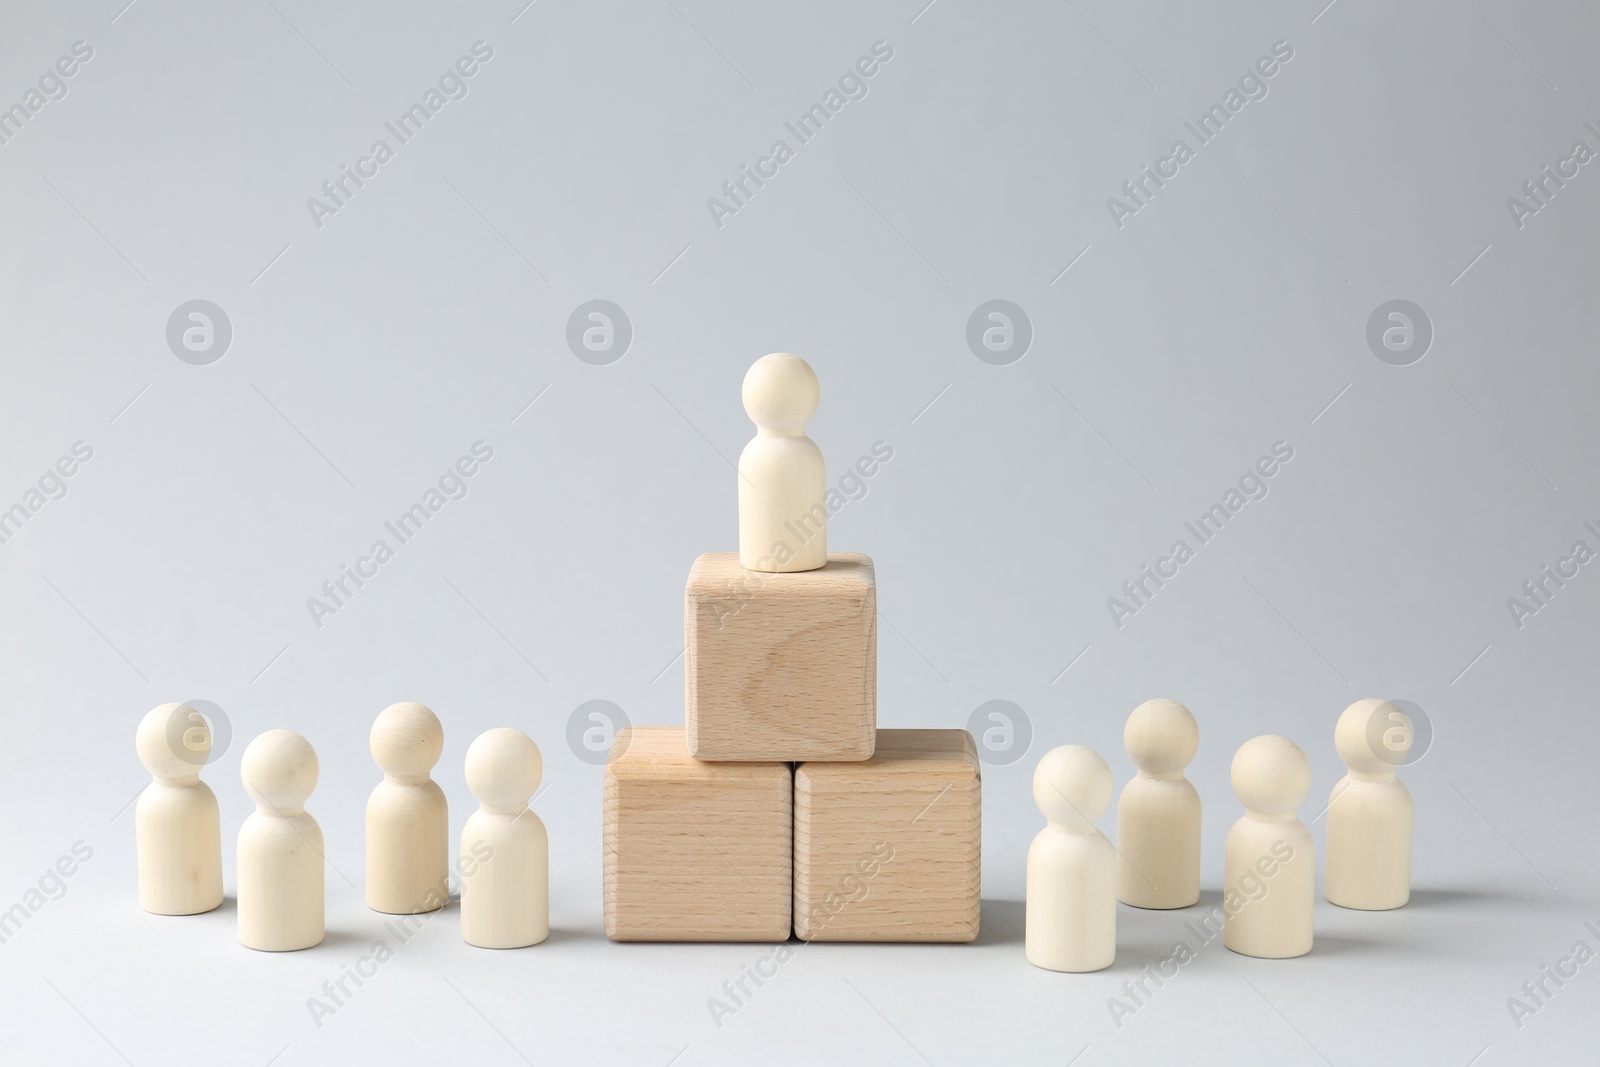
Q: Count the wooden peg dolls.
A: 9